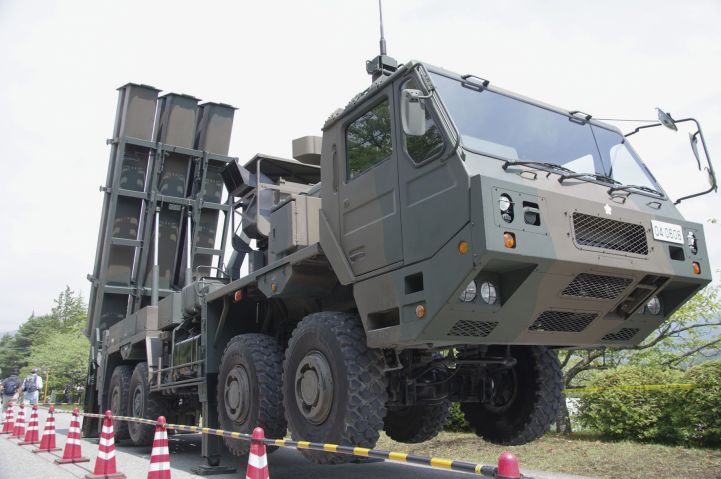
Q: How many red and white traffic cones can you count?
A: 9